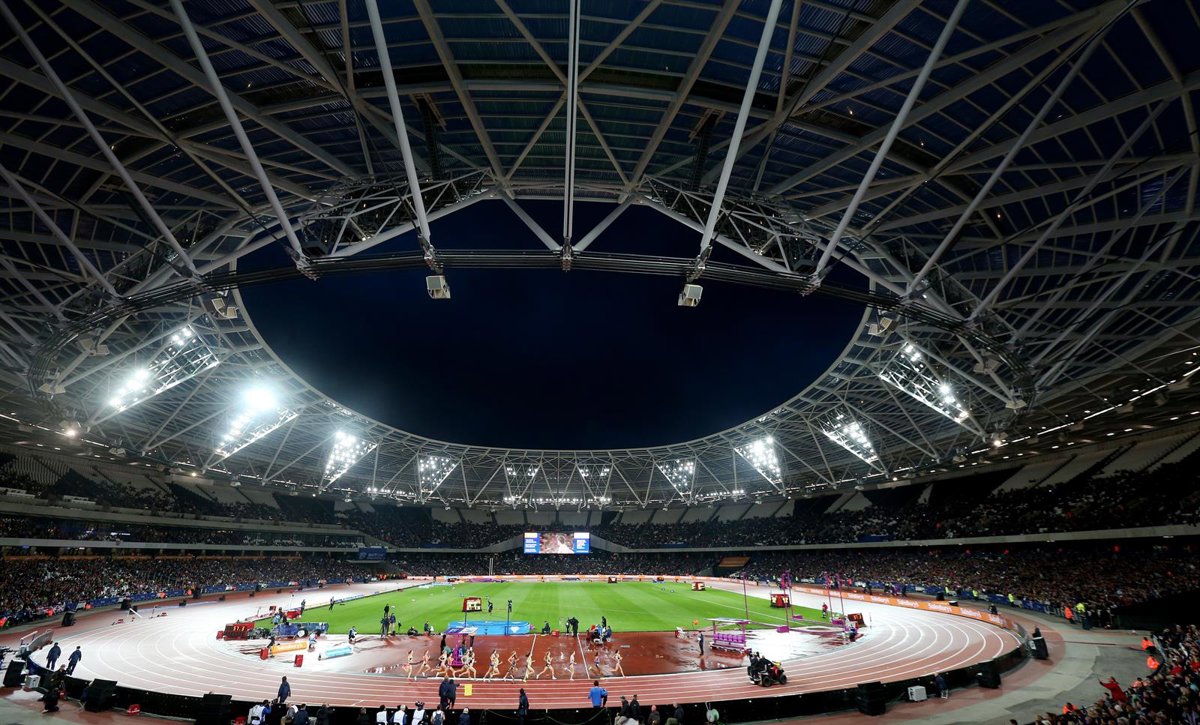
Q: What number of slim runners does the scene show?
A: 14